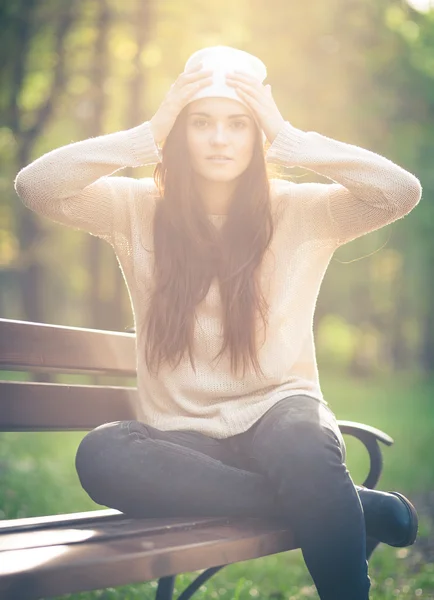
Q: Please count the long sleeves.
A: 2